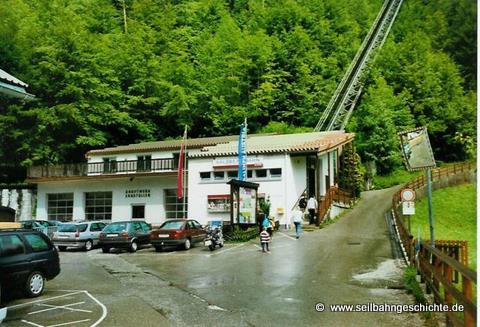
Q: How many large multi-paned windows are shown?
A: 3